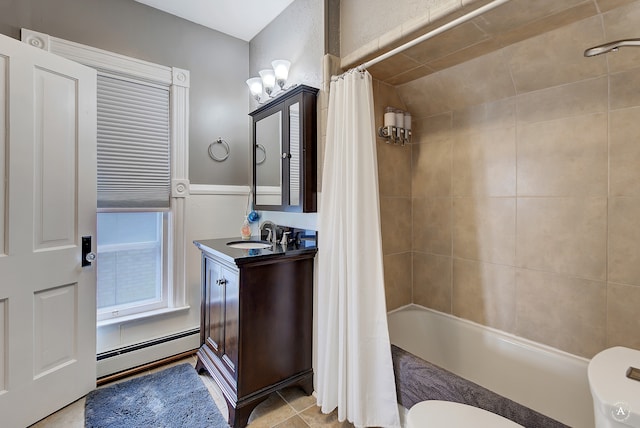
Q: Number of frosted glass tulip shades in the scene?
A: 3